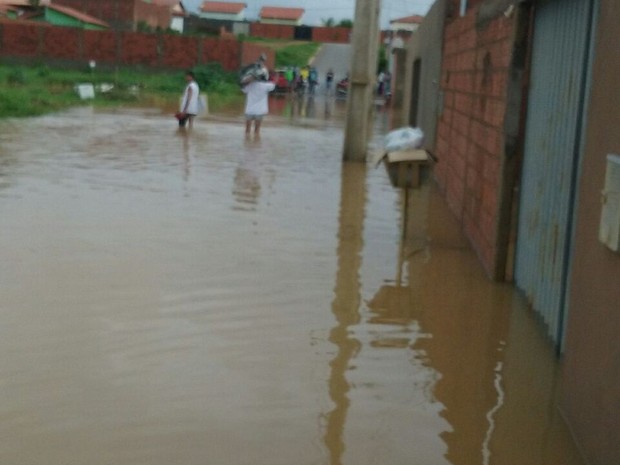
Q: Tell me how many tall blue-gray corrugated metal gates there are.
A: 1